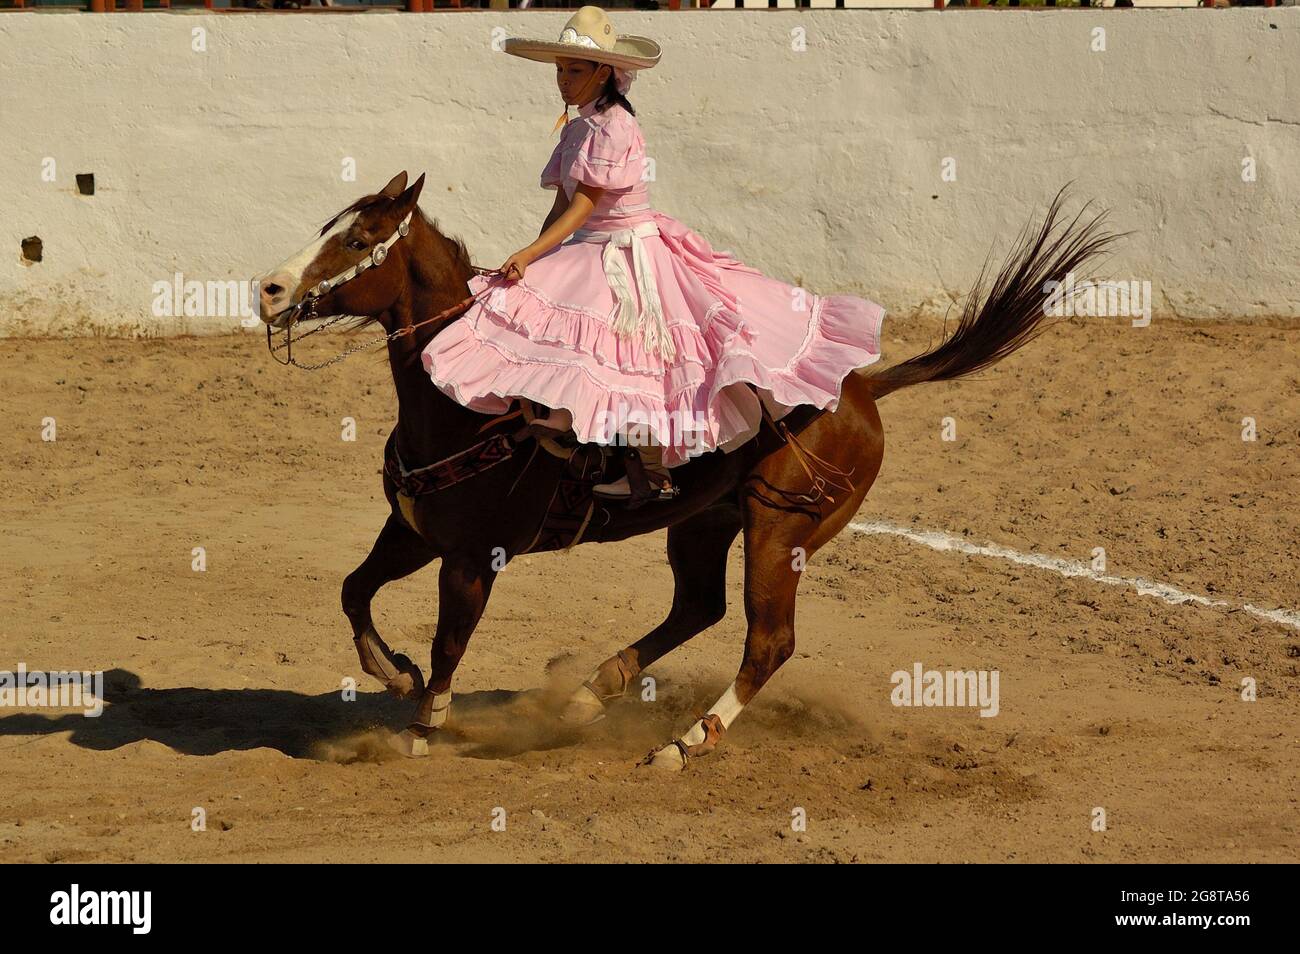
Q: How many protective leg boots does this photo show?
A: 4